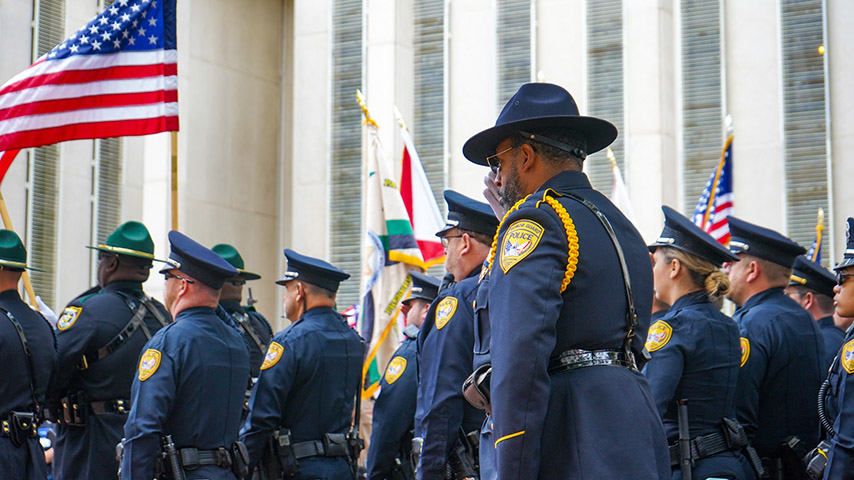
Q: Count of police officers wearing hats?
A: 12